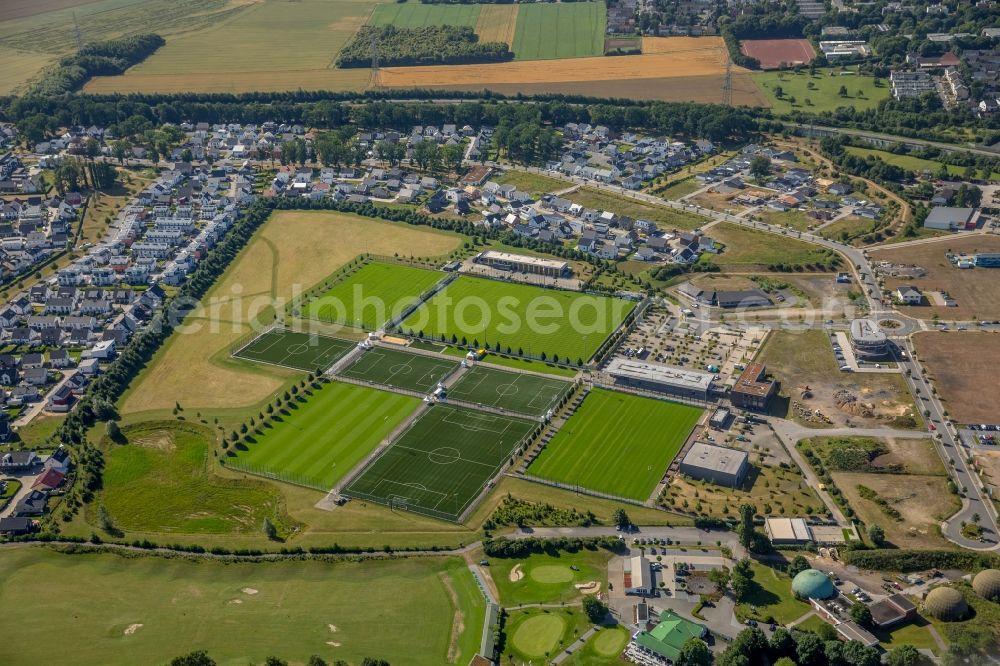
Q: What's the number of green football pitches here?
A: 8